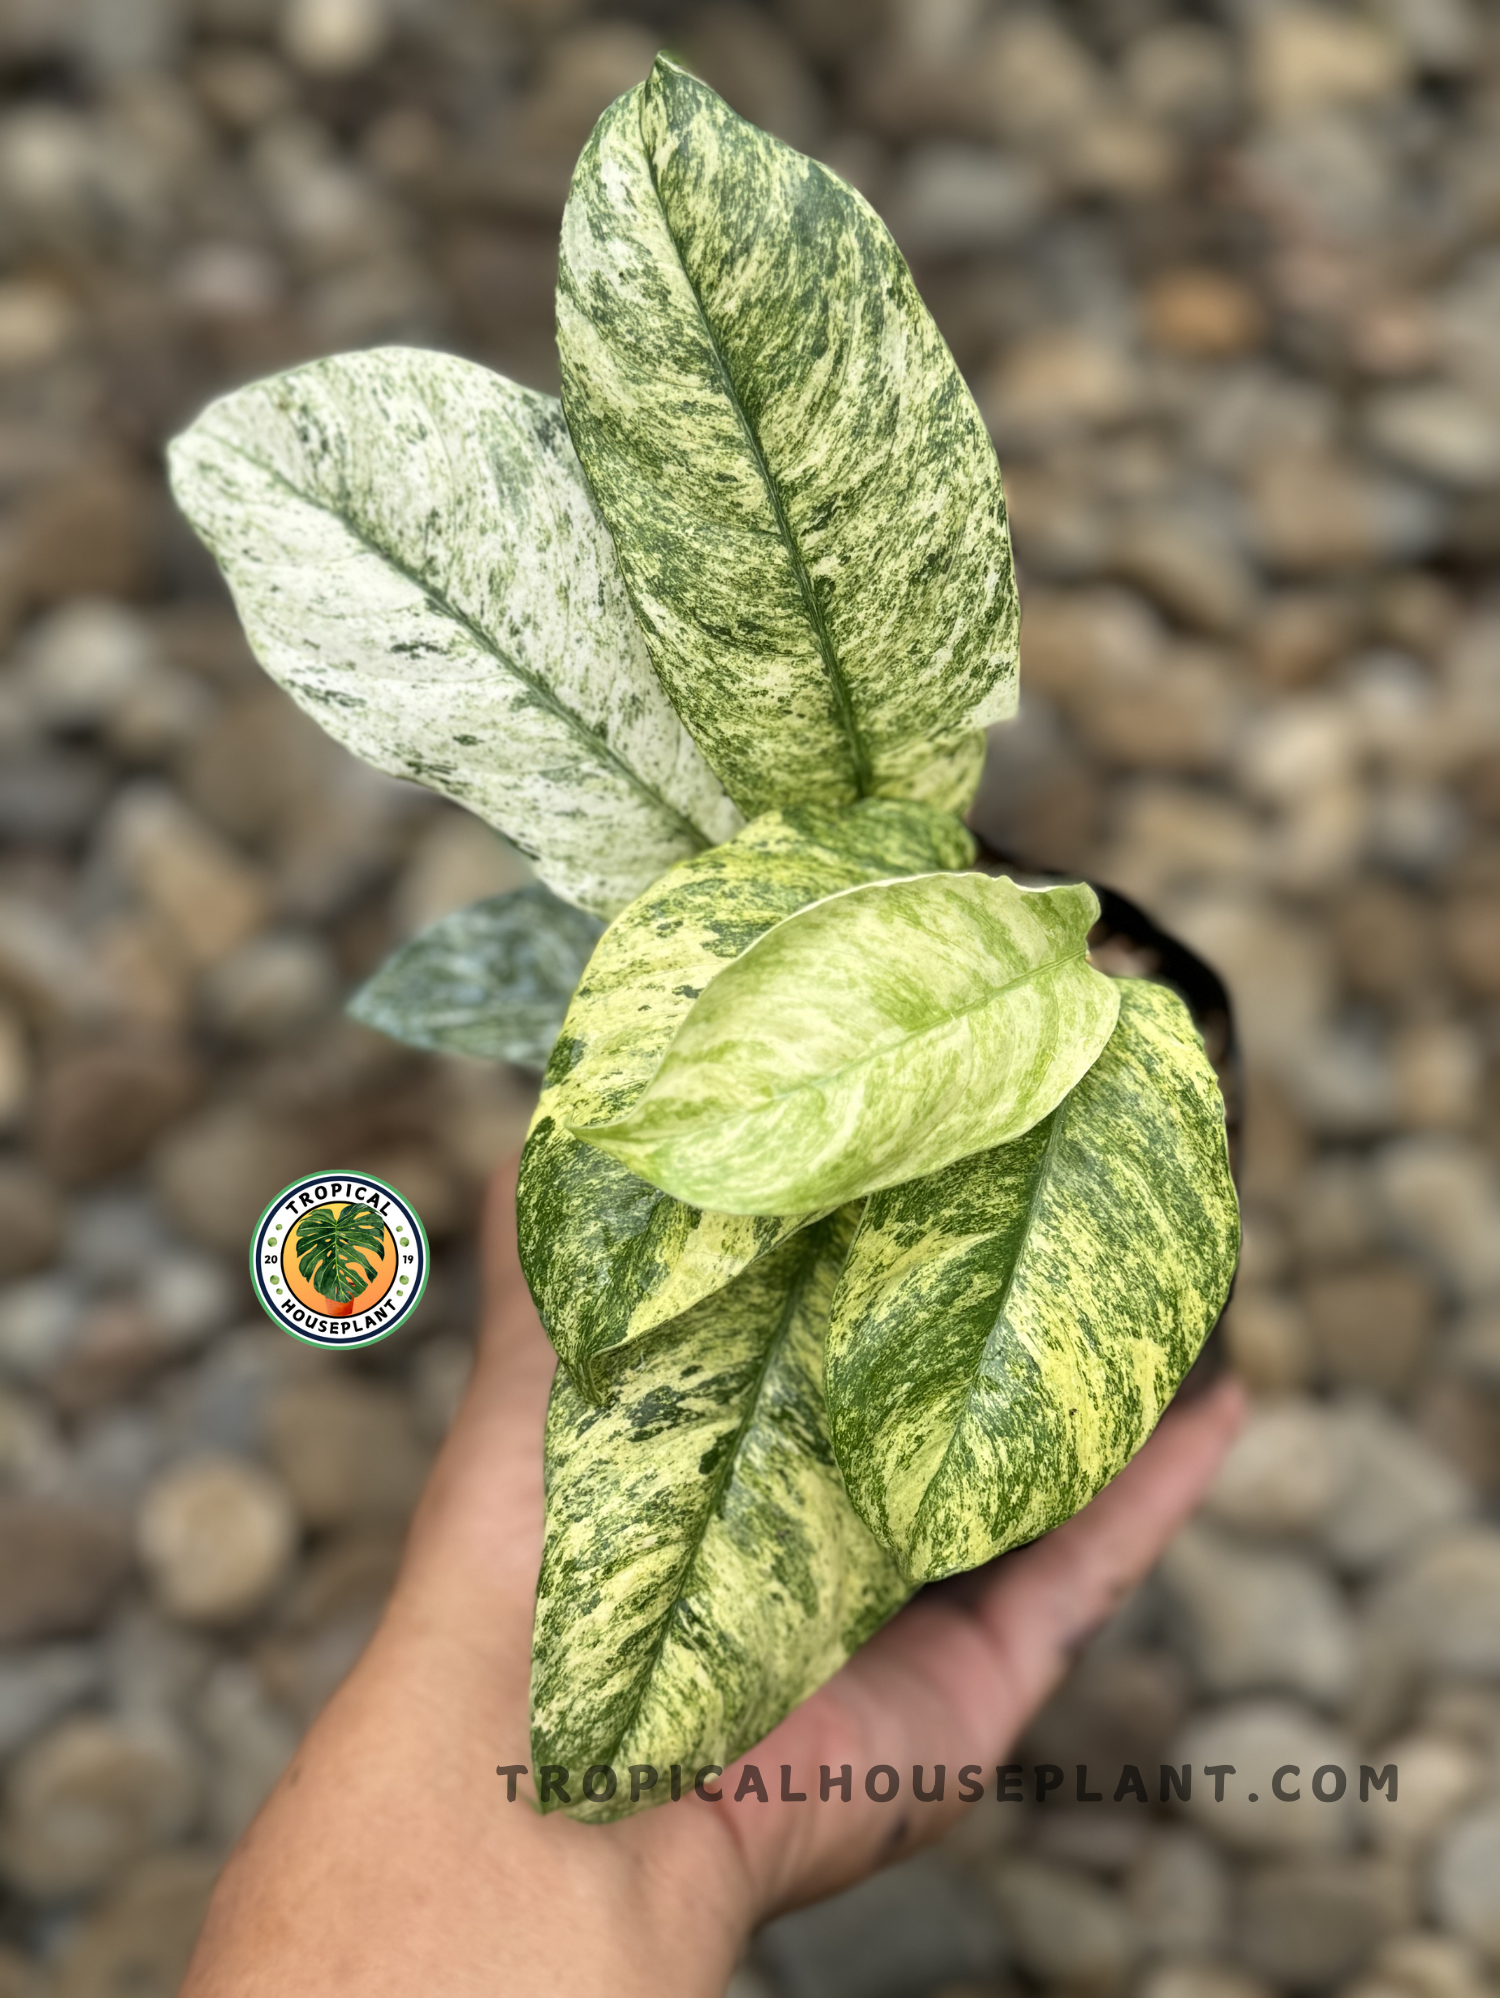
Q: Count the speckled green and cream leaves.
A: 7